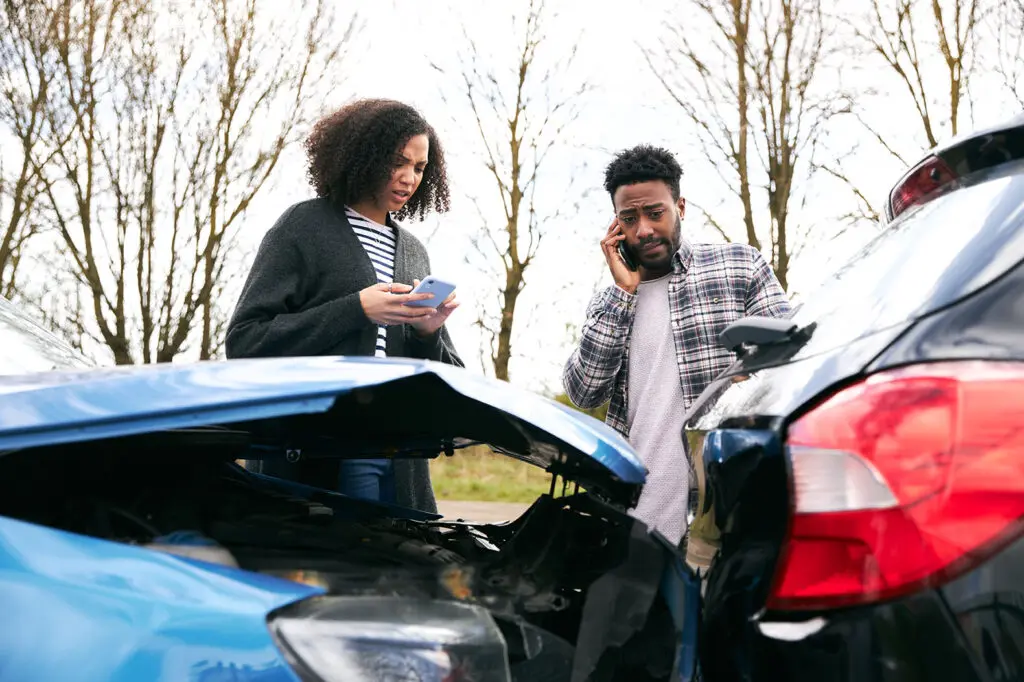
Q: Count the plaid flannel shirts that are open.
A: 1